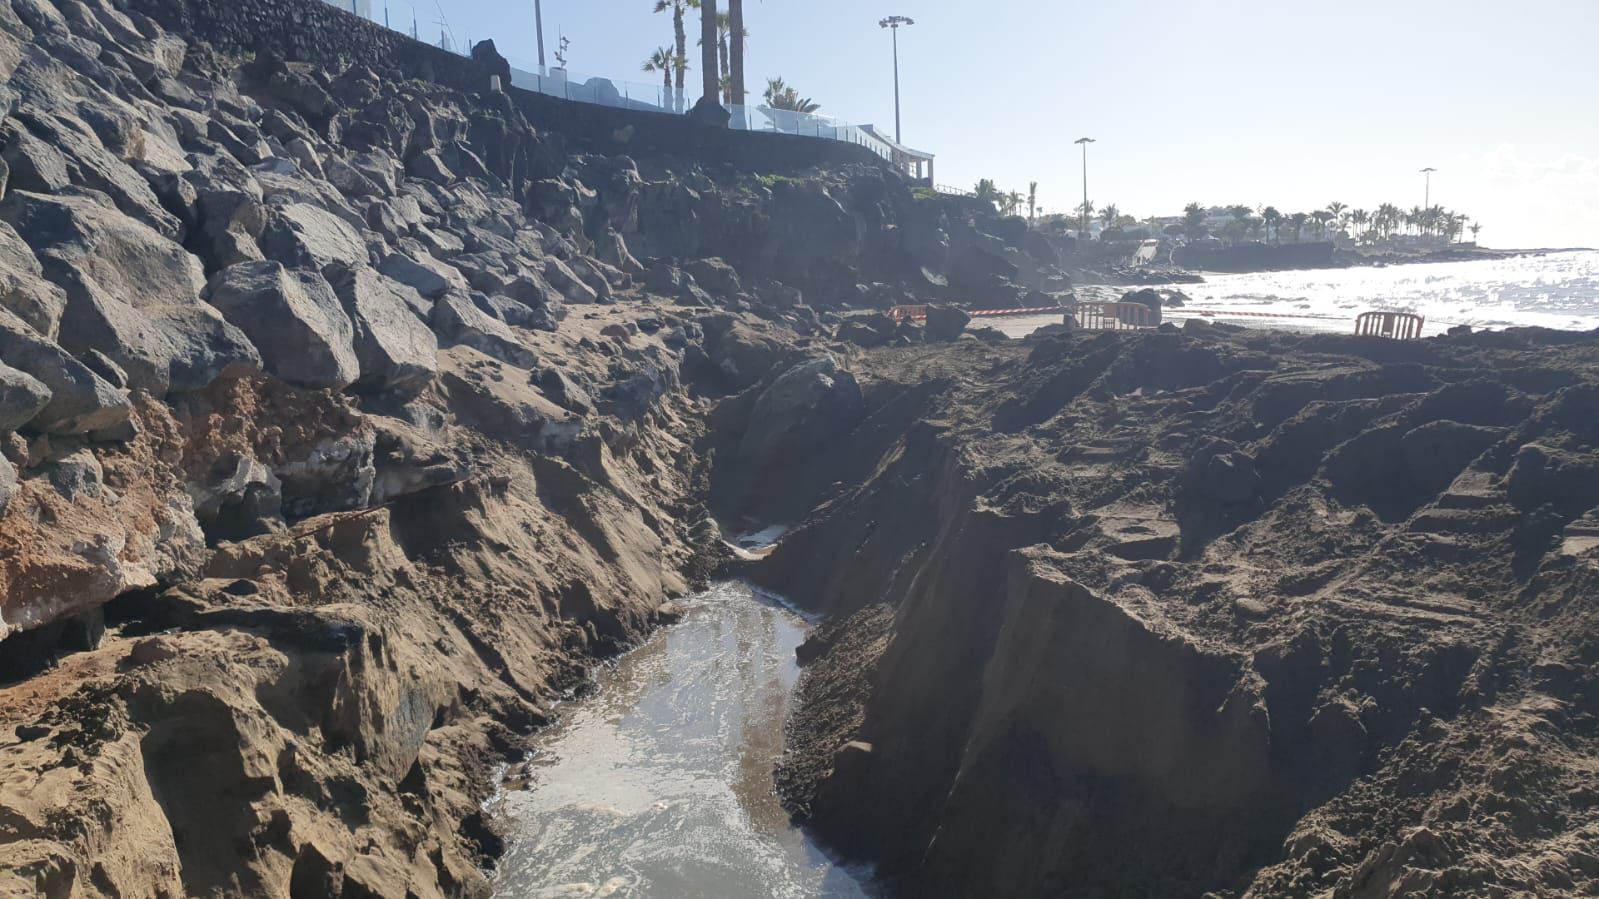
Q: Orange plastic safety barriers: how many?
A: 3